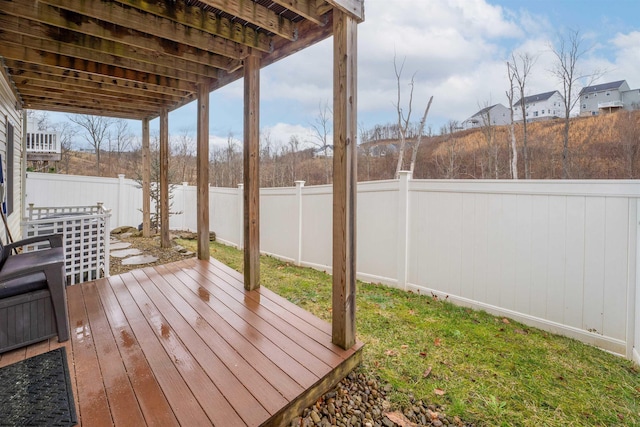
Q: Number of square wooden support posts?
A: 5